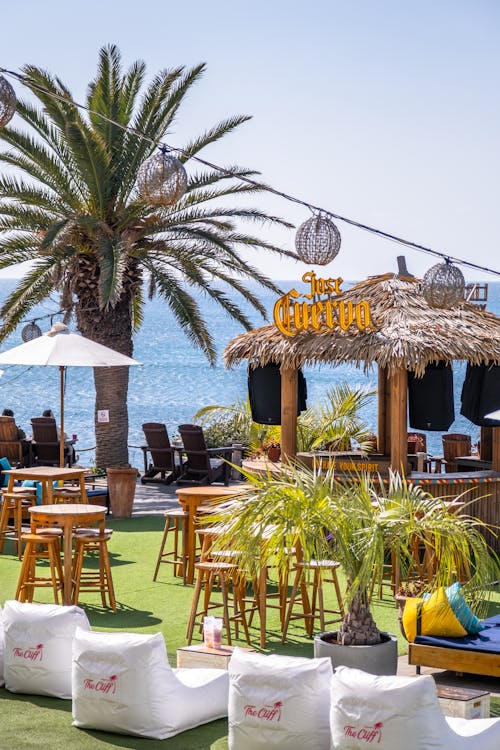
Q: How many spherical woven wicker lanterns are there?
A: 5